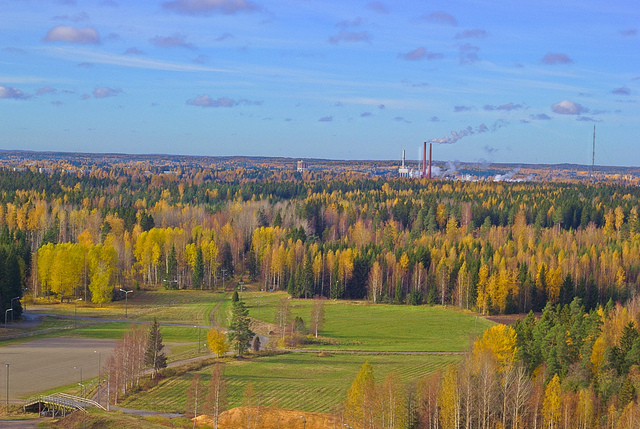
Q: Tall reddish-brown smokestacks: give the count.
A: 2